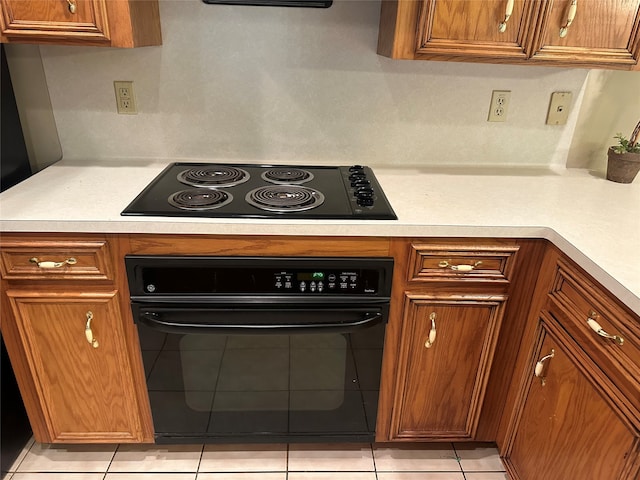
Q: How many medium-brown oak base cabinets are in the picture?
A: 3